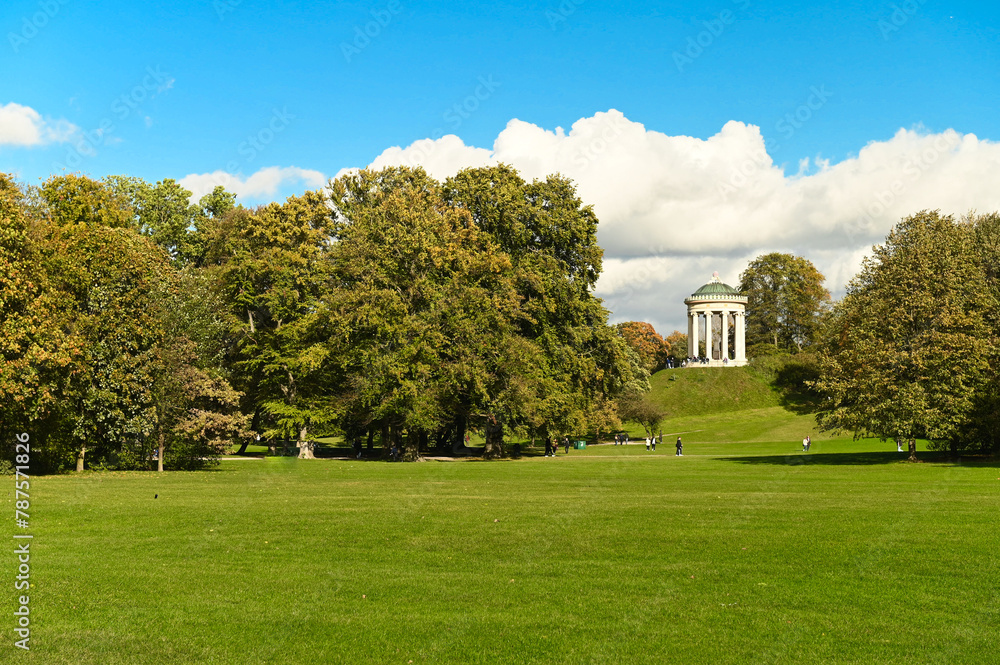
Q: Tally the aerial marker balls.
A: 0